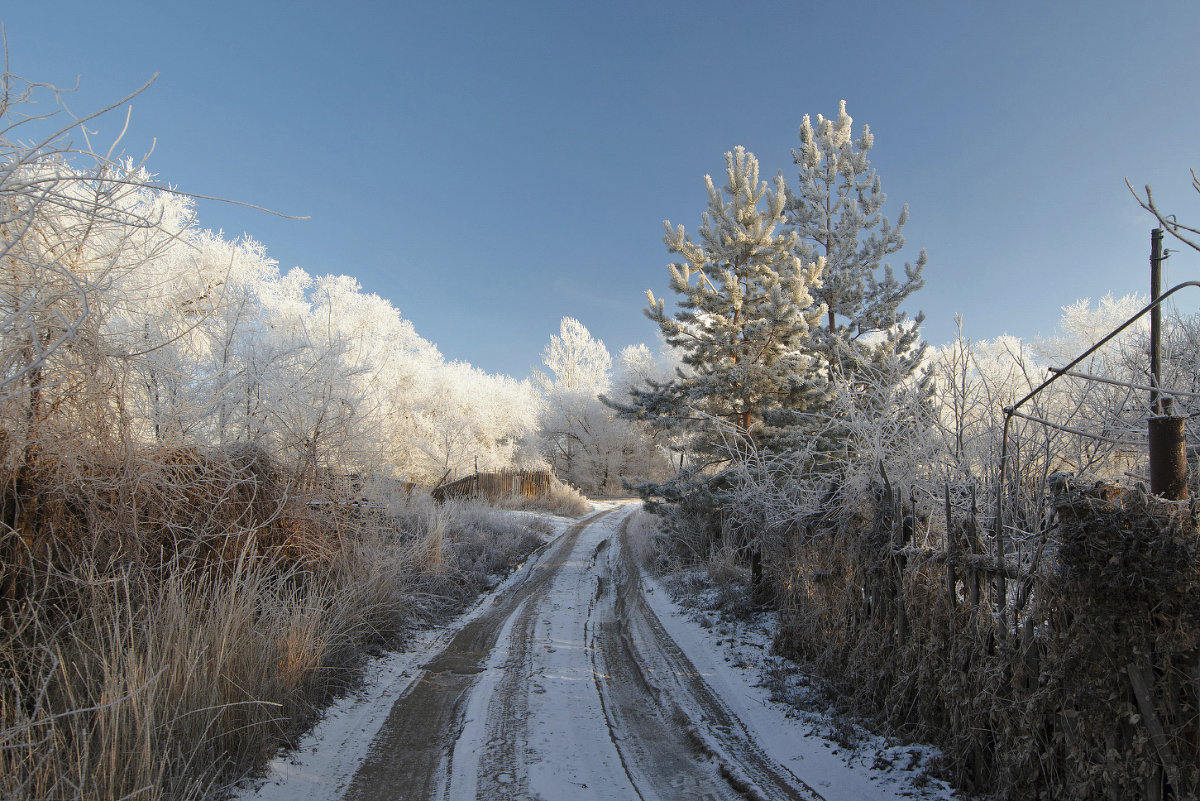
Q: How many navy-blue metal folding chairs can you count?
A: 0